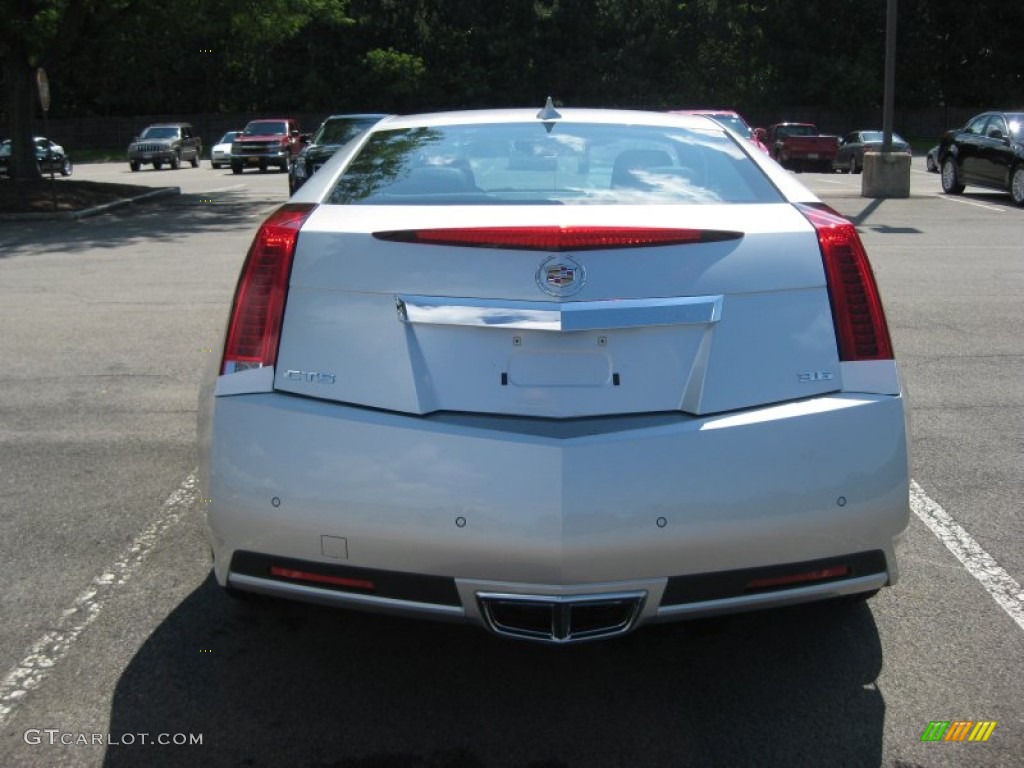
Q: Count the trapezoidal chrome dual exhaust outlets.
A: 2